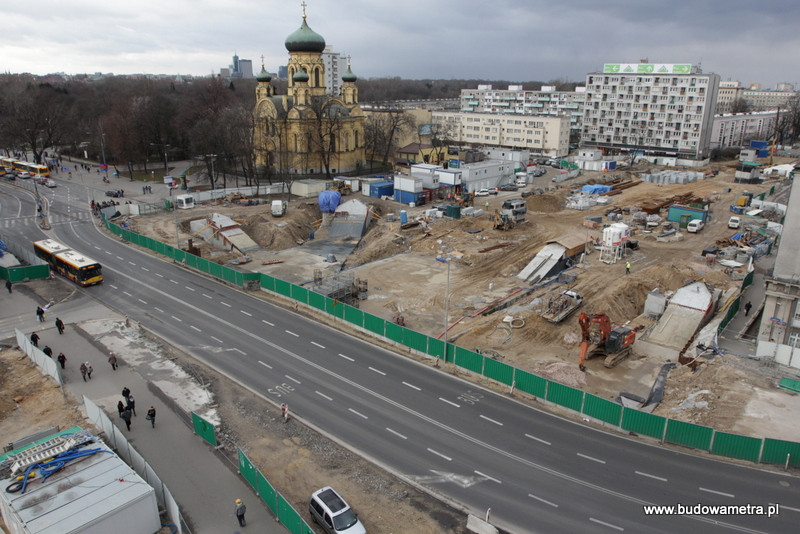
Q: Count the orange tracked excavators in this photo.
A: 1